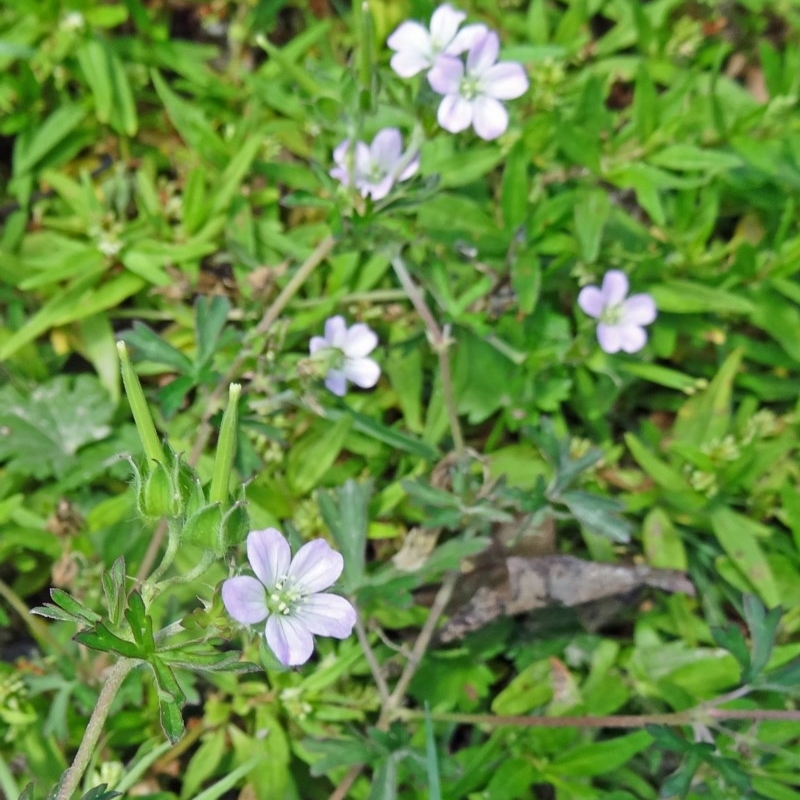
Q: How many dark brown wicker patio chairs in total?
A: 0